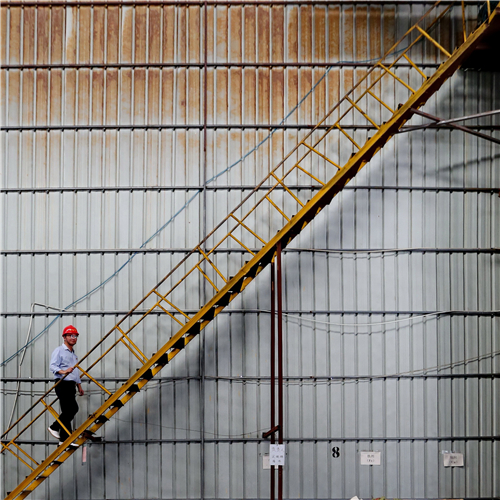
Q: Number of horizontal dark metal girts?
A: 8